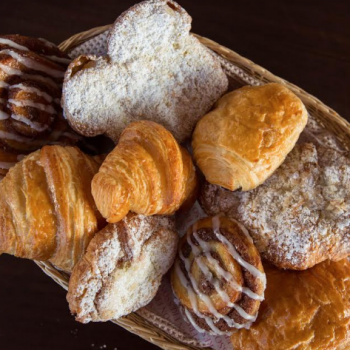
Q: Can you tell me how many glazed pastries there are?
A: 2